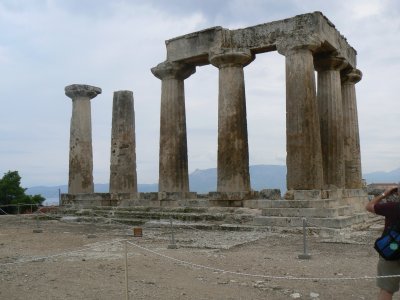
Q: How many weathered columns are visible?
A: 7